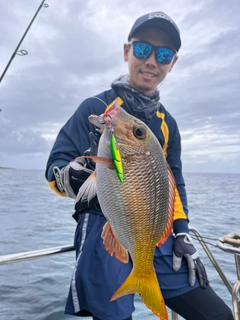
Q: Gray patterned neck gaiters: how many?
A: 1